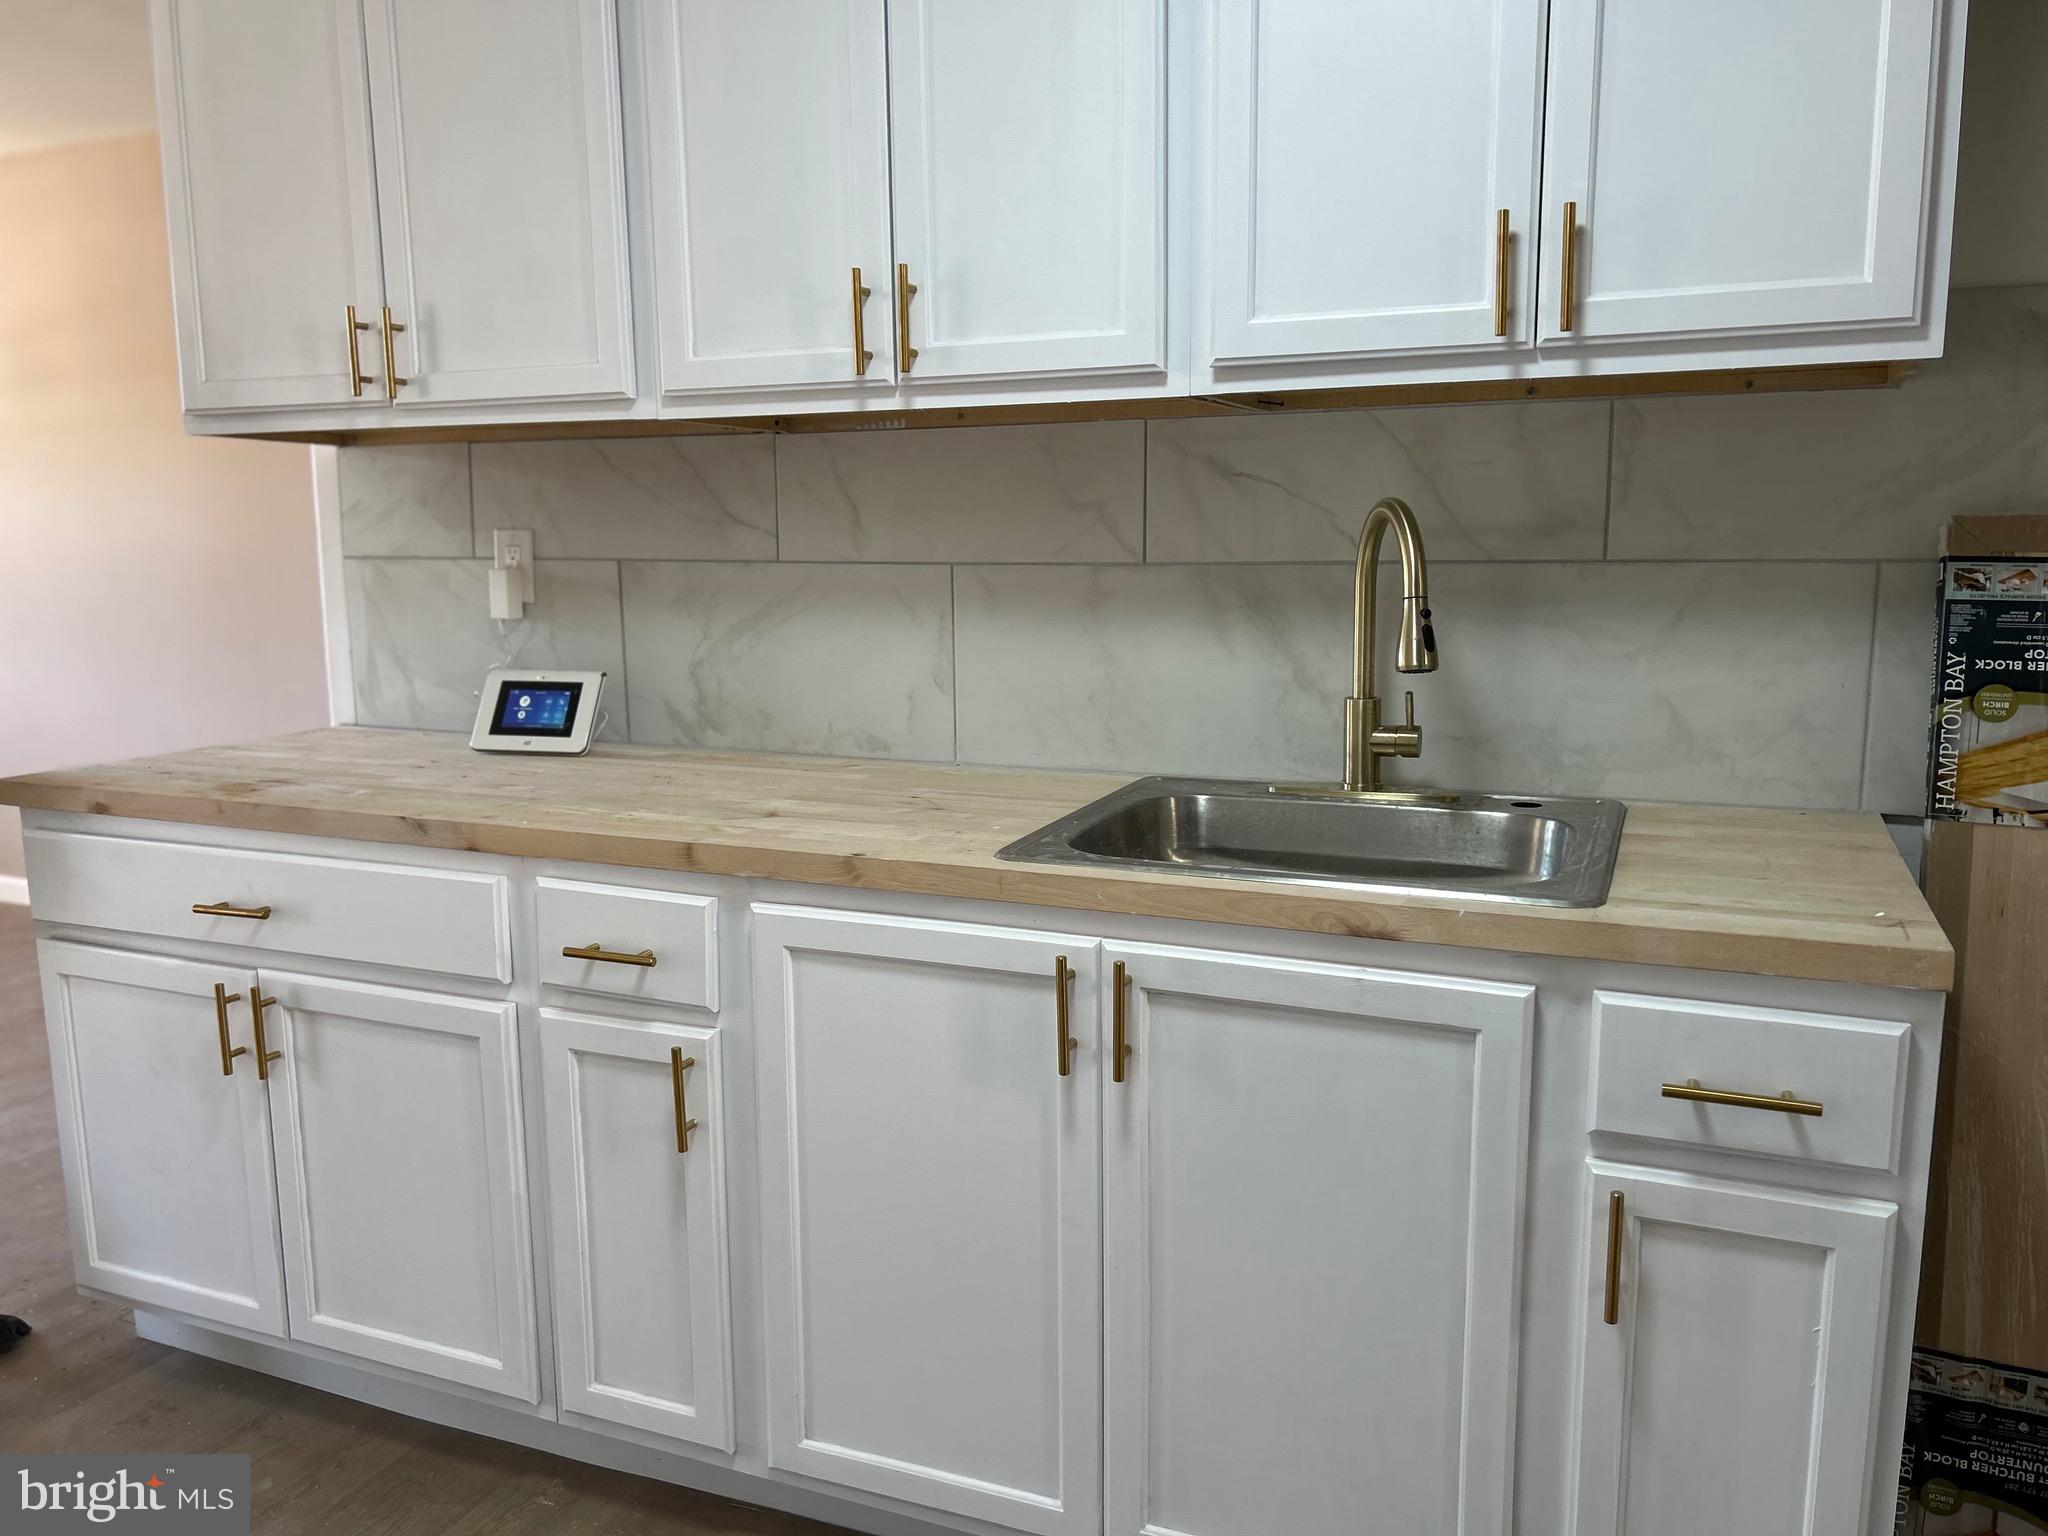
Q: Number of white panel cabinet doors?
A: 12